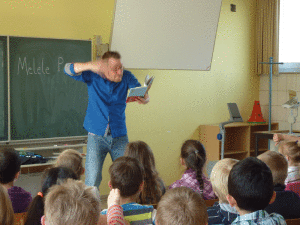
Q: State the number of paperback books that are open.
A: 1